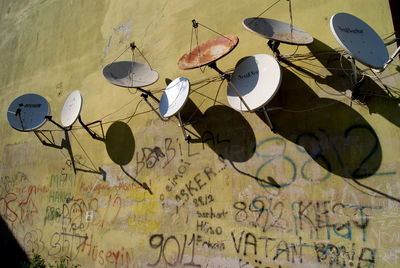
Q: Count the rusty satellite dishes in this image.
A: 1